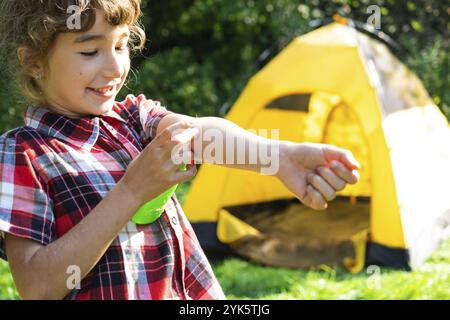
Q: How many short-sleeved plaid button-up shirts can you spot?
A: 1